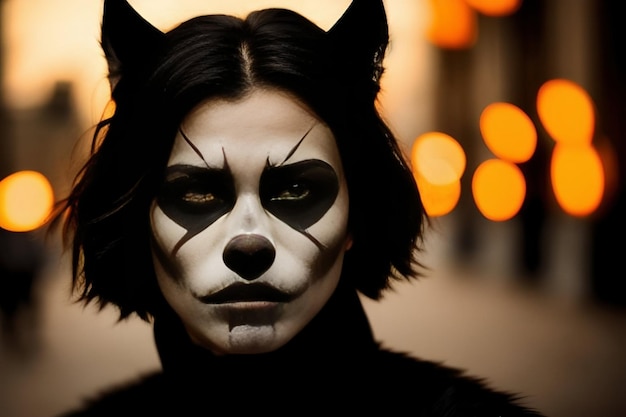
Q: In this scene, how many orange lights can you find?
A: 9